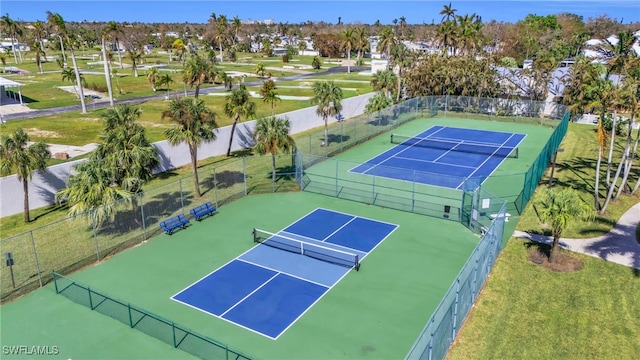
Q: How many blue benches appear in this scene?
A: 2